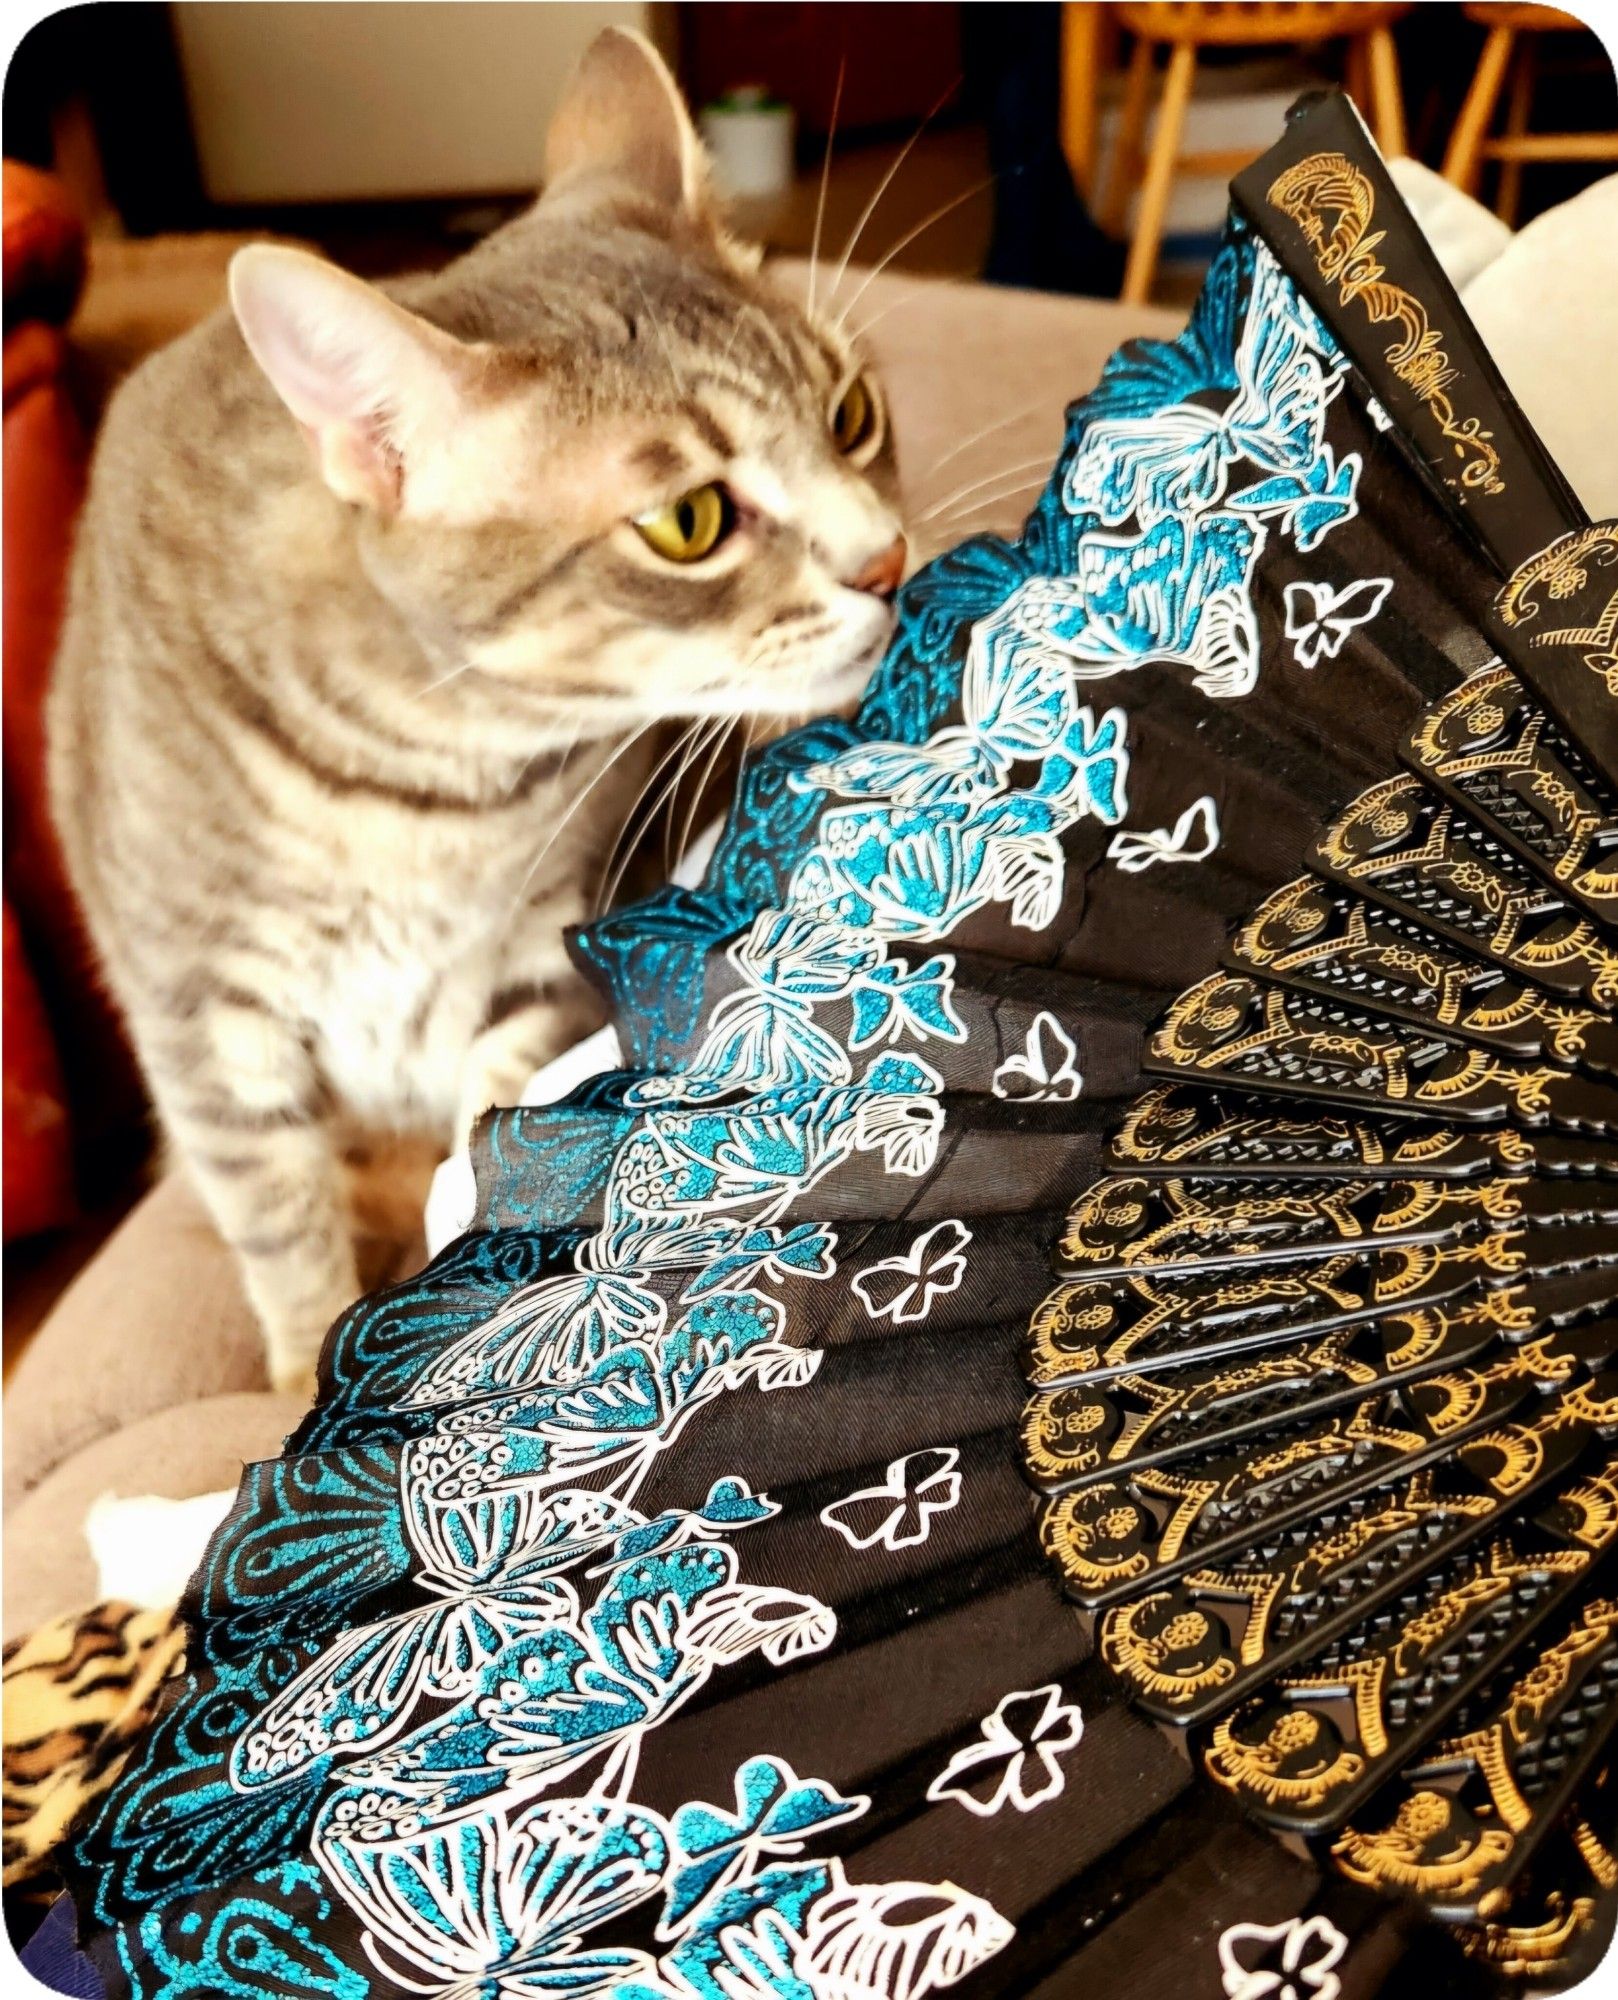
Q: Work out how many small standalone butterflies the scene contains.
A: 7